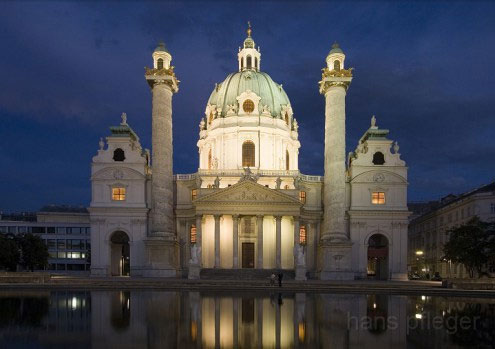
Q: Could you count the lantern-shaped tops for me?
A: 3